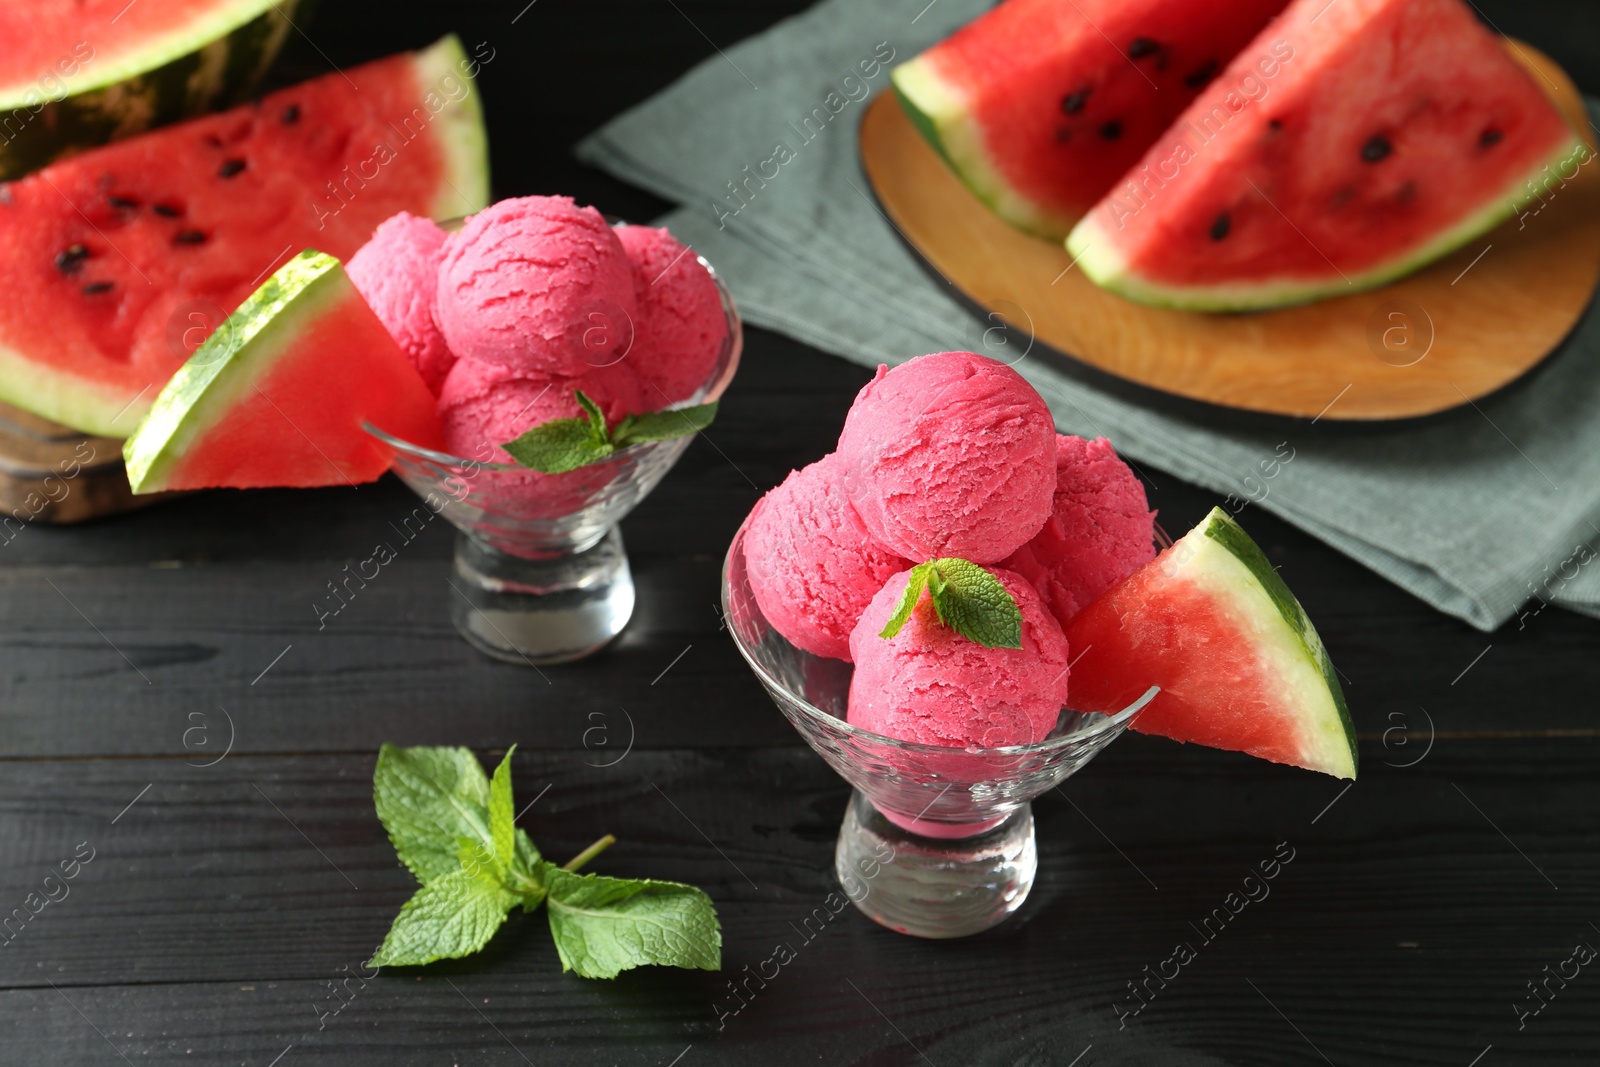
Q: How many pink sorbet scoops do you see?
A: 8